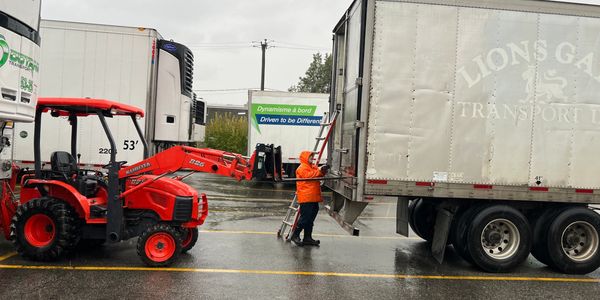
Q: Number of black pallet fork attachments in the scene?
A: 1